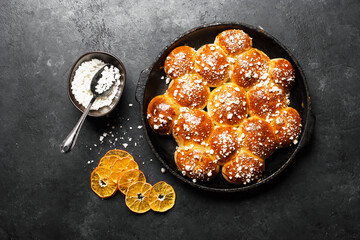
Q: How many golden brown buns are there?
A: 15